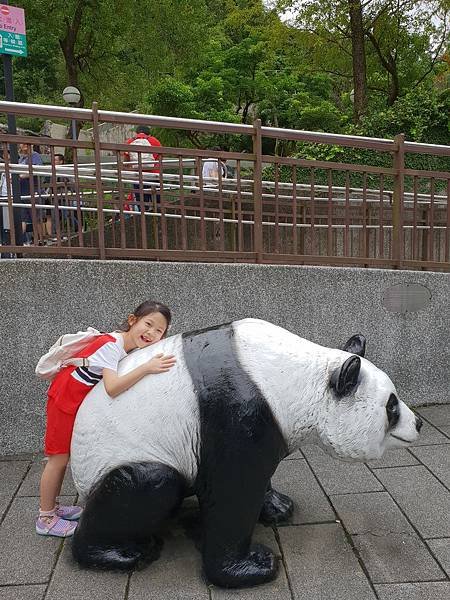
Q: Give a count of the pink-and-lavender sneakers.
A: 2